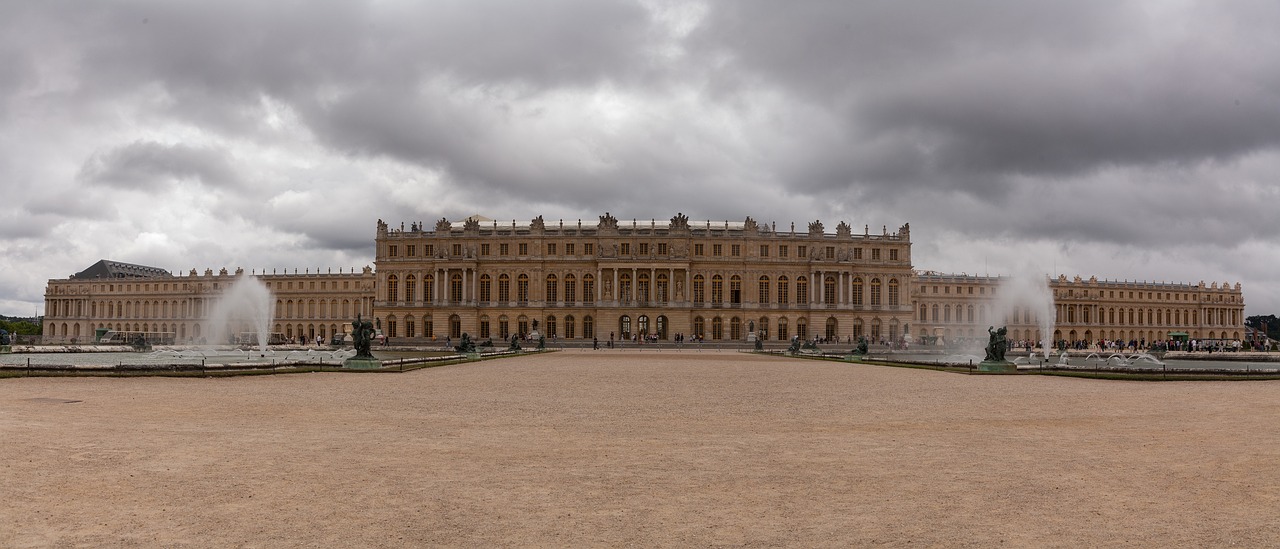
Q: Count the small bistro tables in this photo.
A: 0